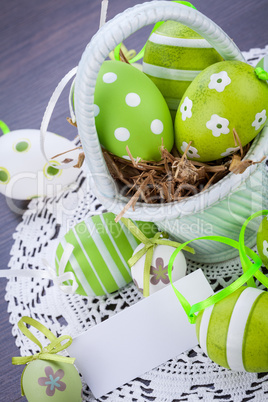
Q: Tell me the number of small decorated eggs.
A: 2